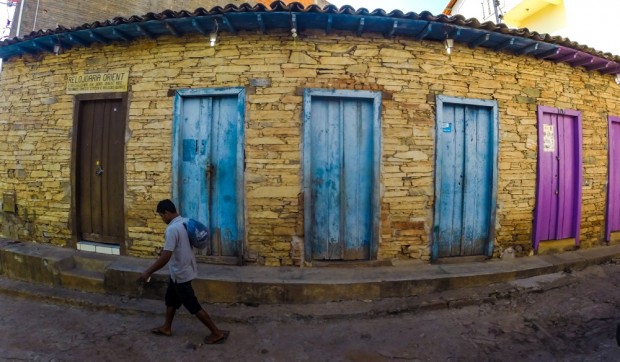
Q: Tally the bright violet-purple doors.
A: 2